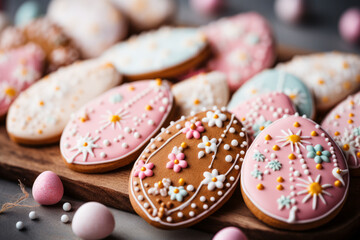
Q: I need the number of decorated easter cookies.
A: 15